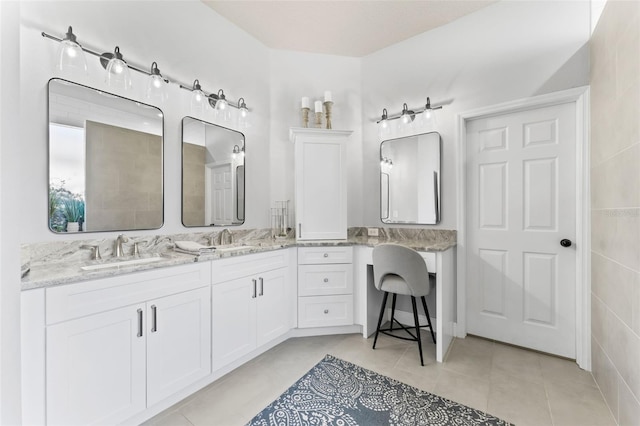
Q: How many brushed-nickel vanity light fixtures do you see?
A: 3